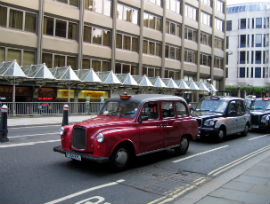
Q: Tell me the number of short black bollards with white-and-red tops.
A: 2